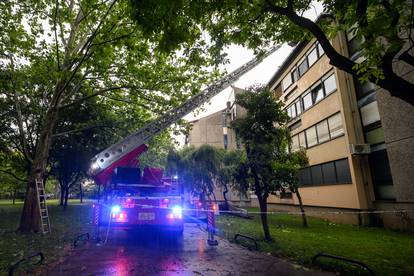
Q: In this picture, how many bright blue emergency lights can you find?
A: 2